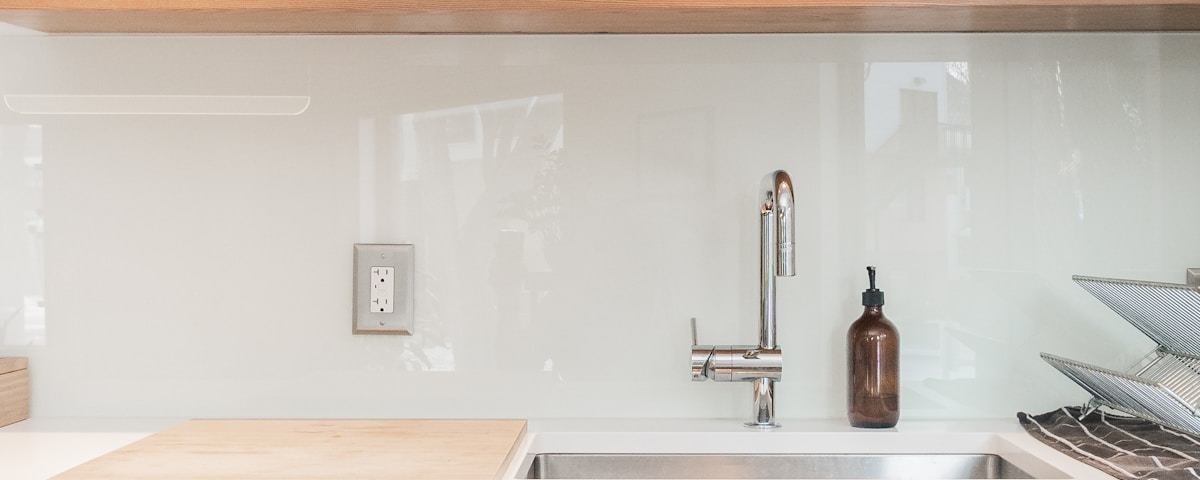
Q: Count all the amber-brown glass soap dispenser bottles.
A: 1